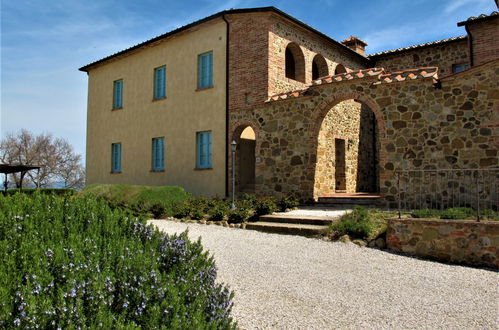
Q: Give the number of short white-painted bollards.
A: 0